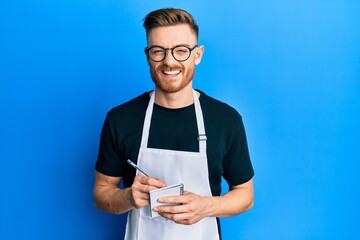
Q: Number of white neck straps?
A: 2